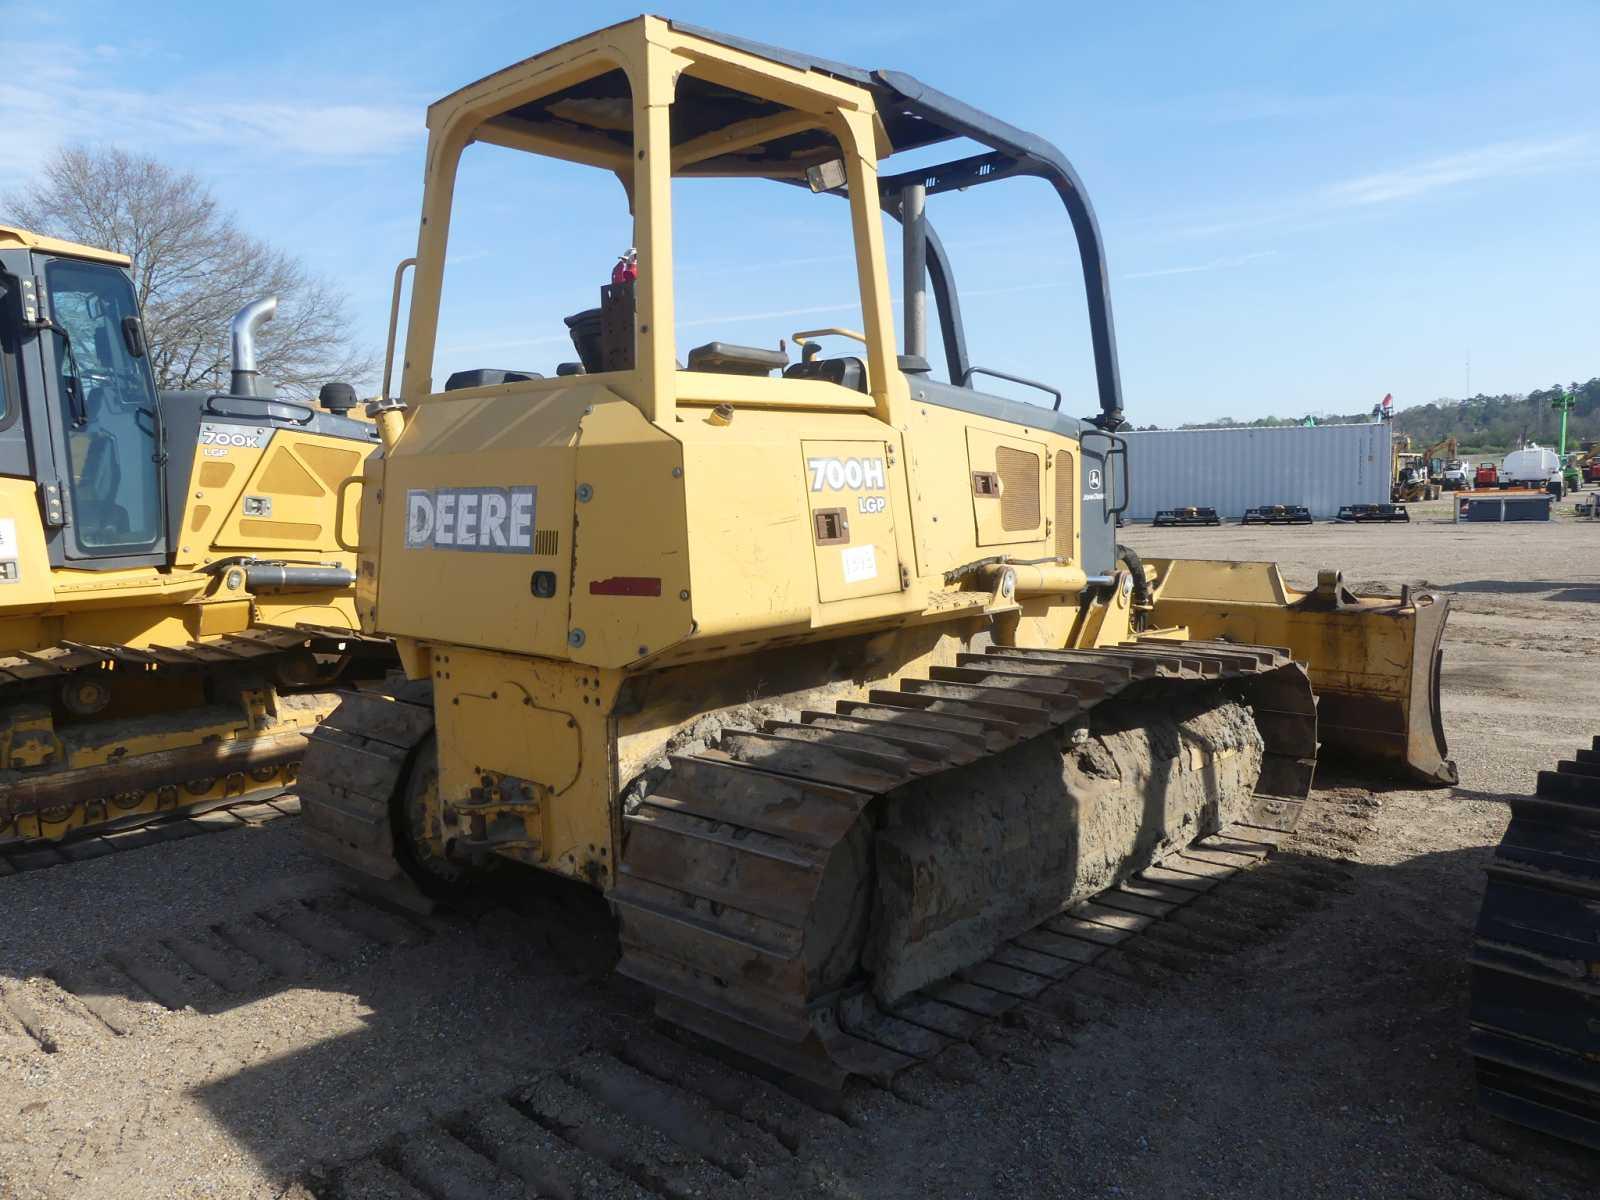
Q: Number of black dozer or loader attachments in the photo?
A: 3